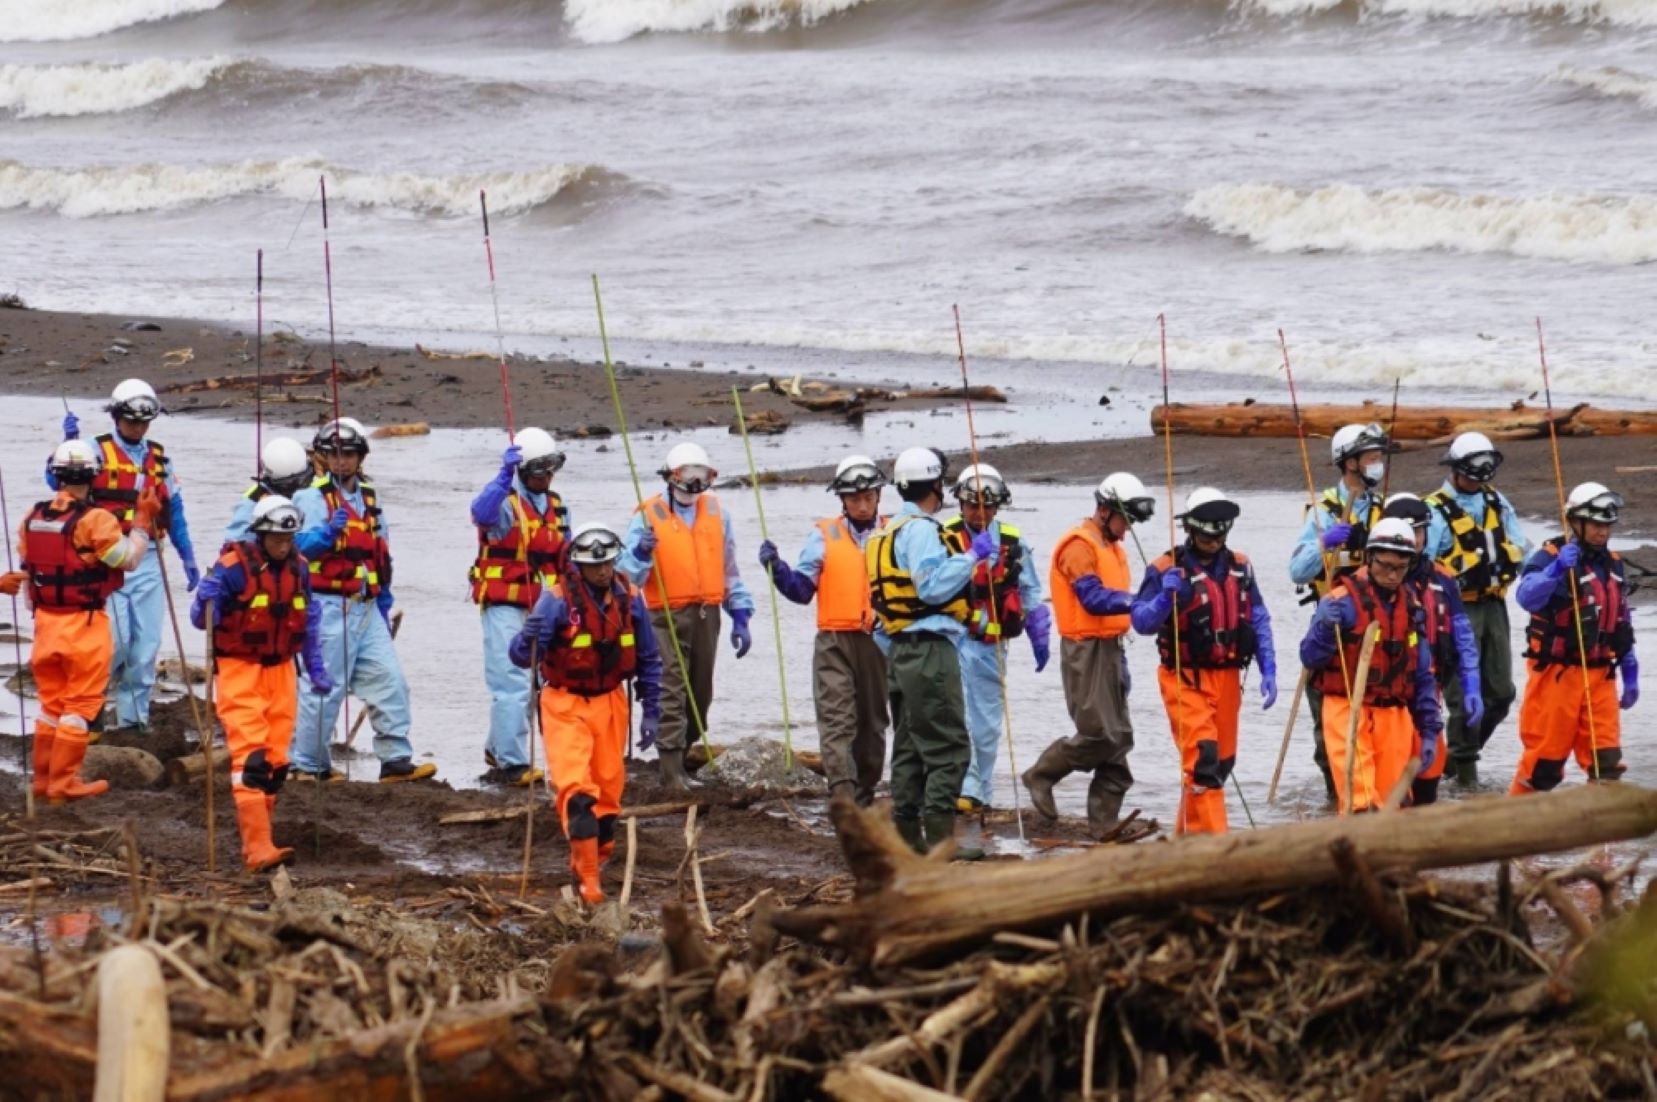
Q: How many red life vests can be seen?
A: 11